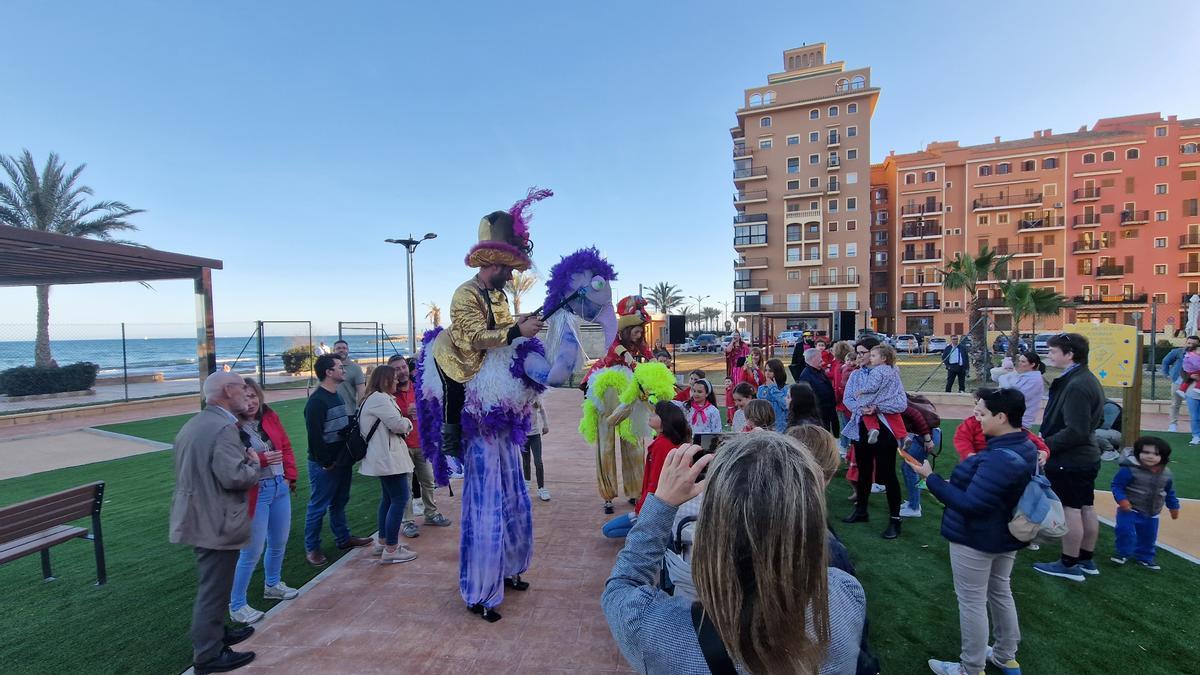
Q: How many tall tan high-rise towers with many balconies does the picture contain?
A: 1